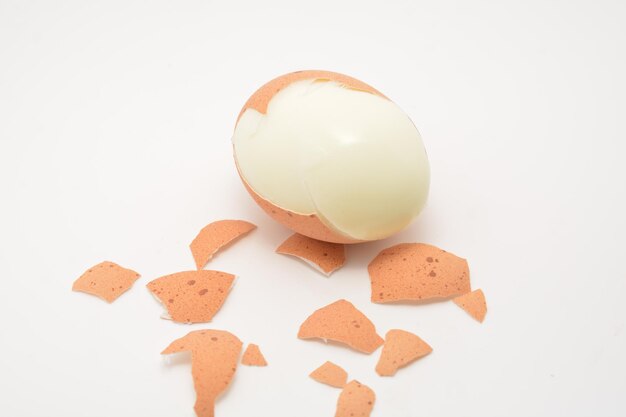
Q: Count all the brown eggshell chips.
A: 12